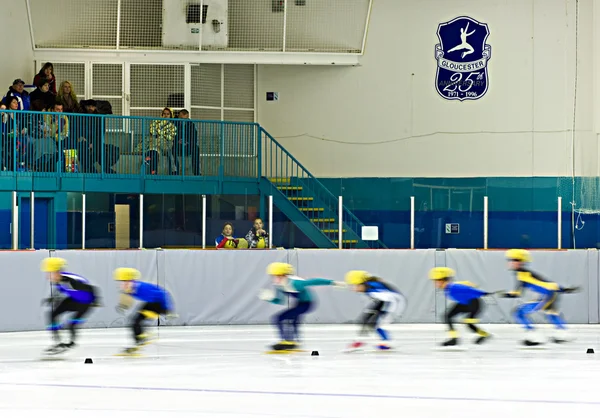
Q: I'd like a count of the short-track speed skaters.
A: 6